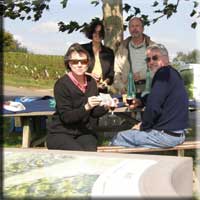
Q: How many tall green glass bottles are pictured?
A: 2